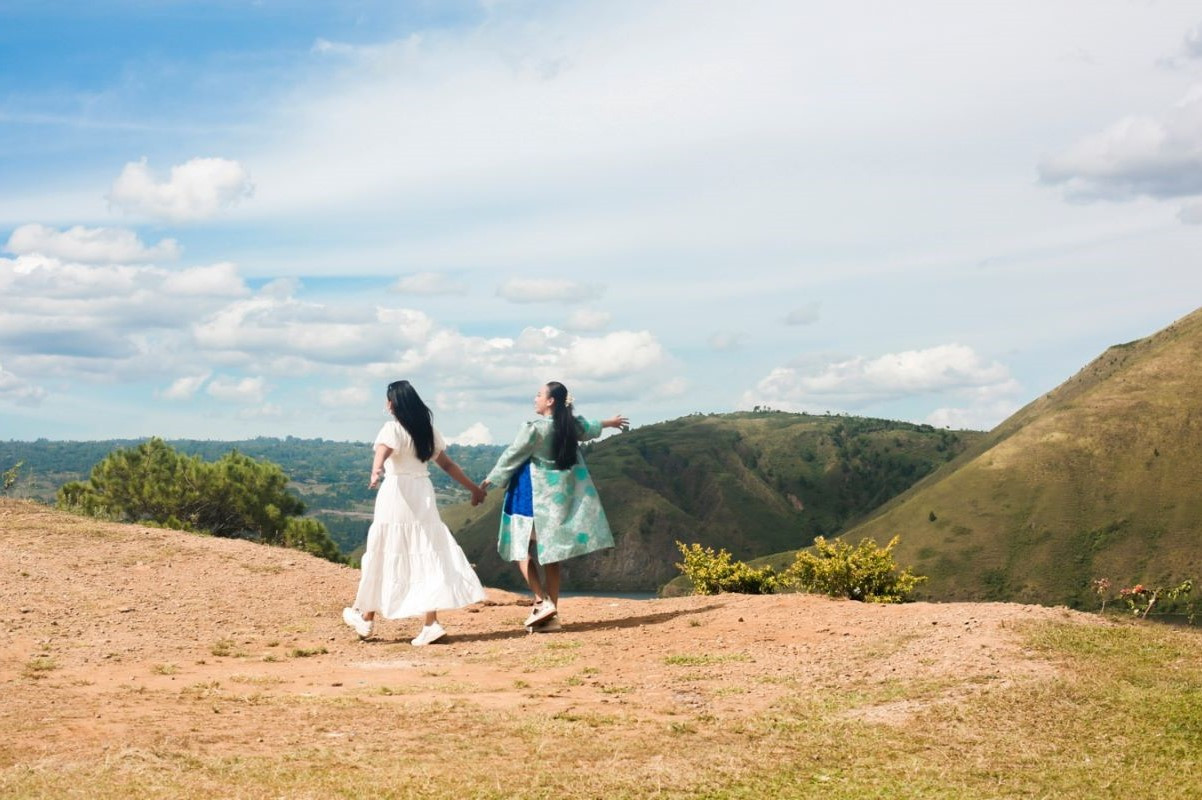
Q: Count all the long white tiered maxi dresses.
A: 1